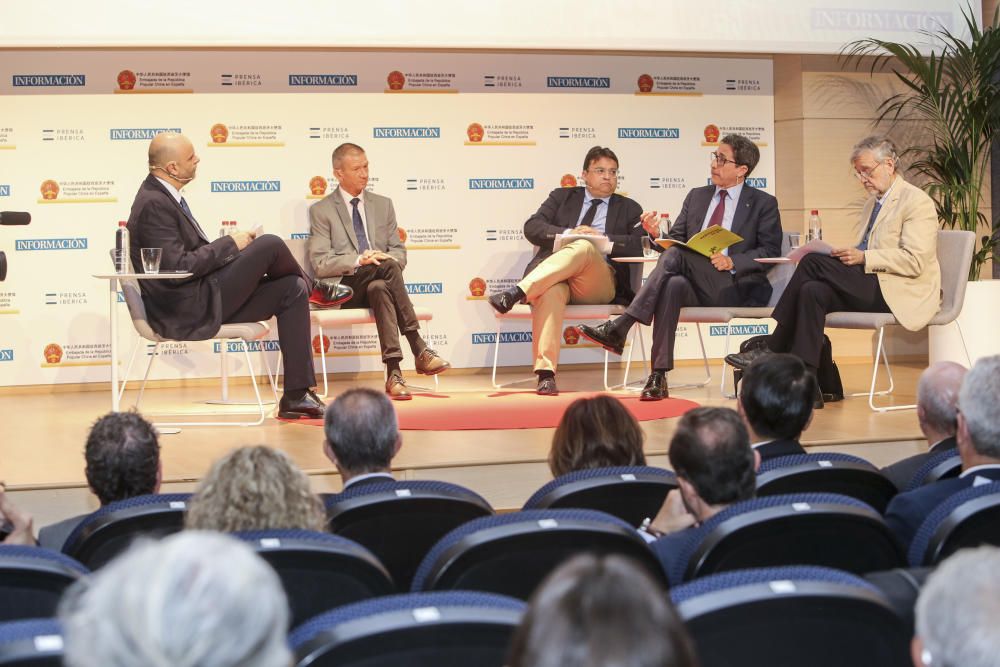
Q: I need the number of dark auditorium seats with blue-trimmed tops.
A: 13